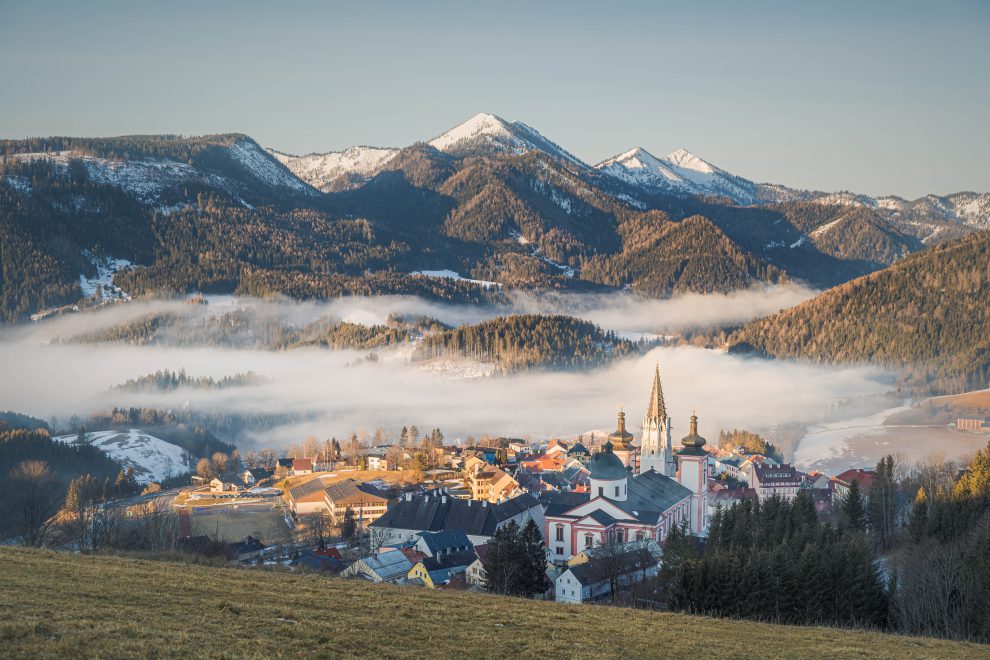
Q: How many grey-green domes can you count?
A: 1